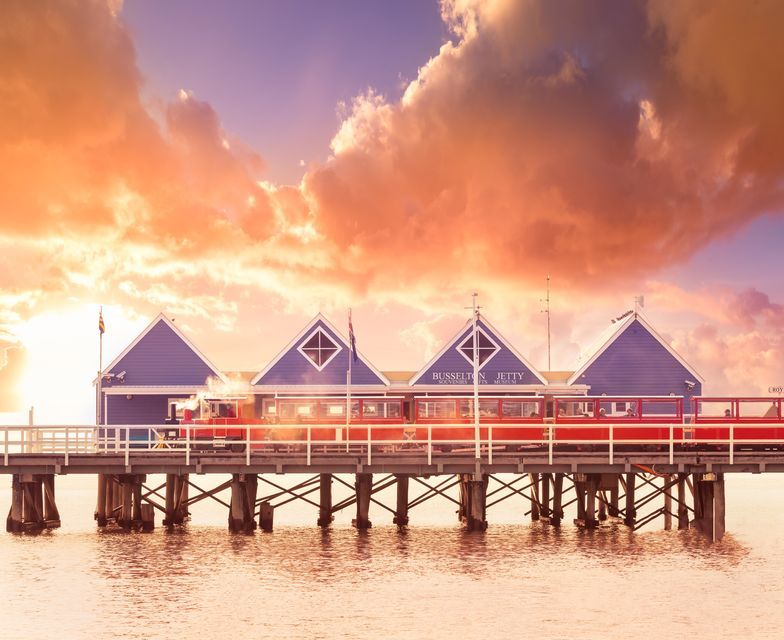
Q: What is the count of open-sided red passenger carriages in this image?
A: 4